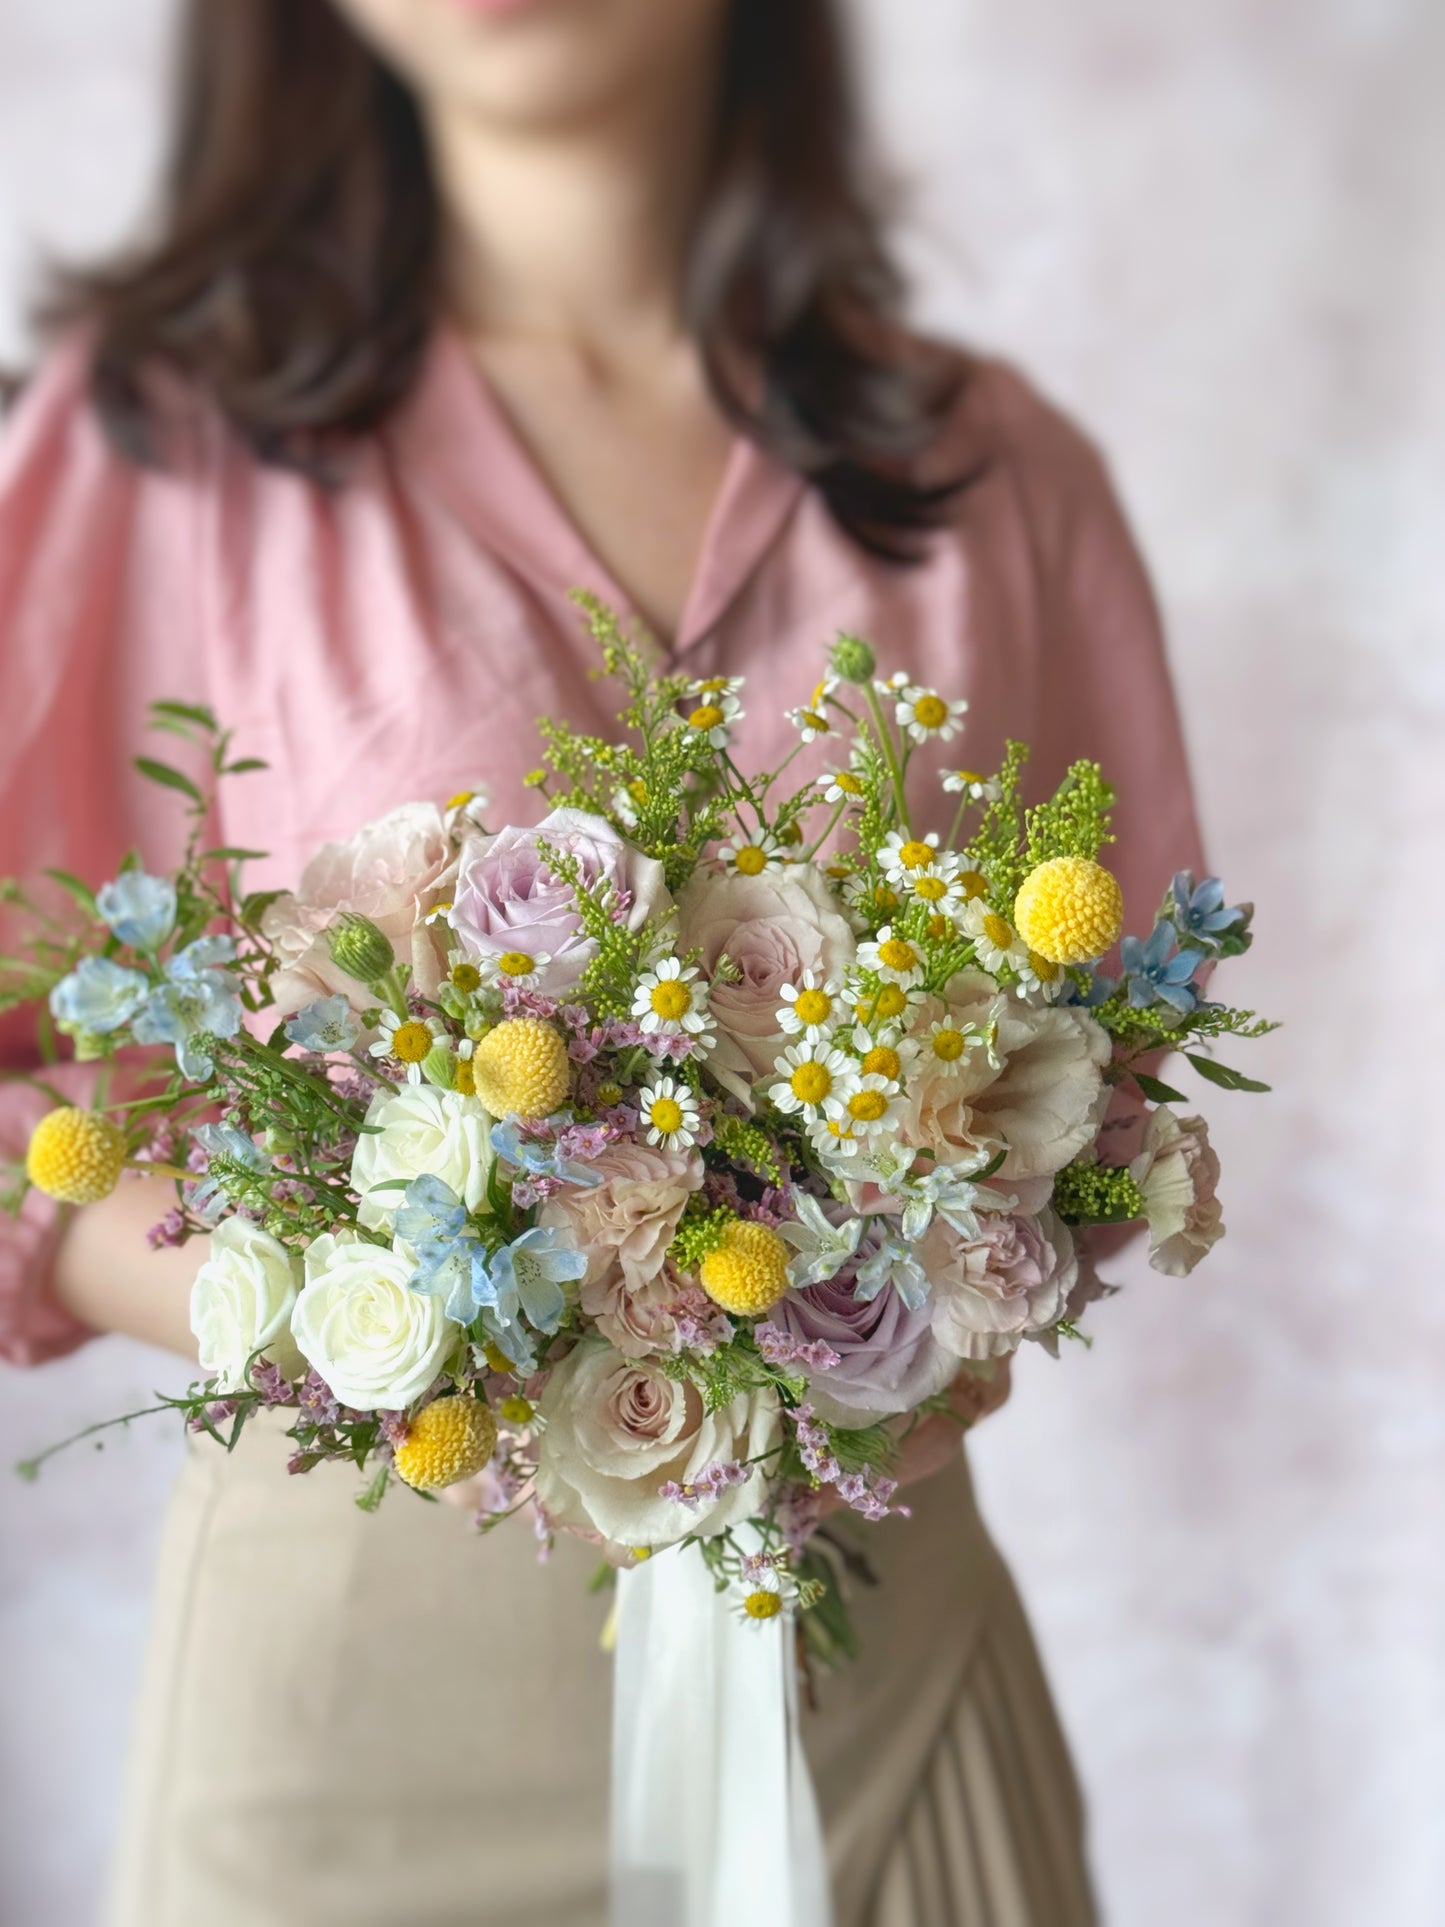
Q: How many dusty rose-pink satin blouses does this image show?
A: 1